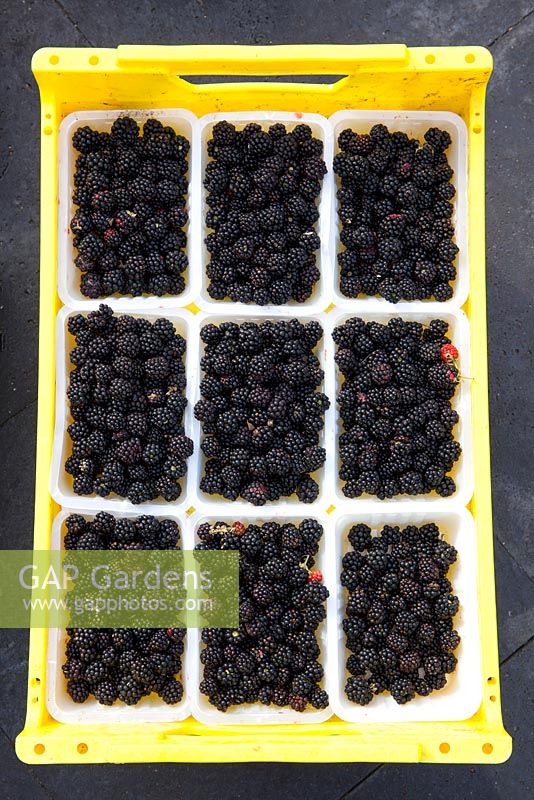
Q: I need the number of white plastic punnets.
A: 9